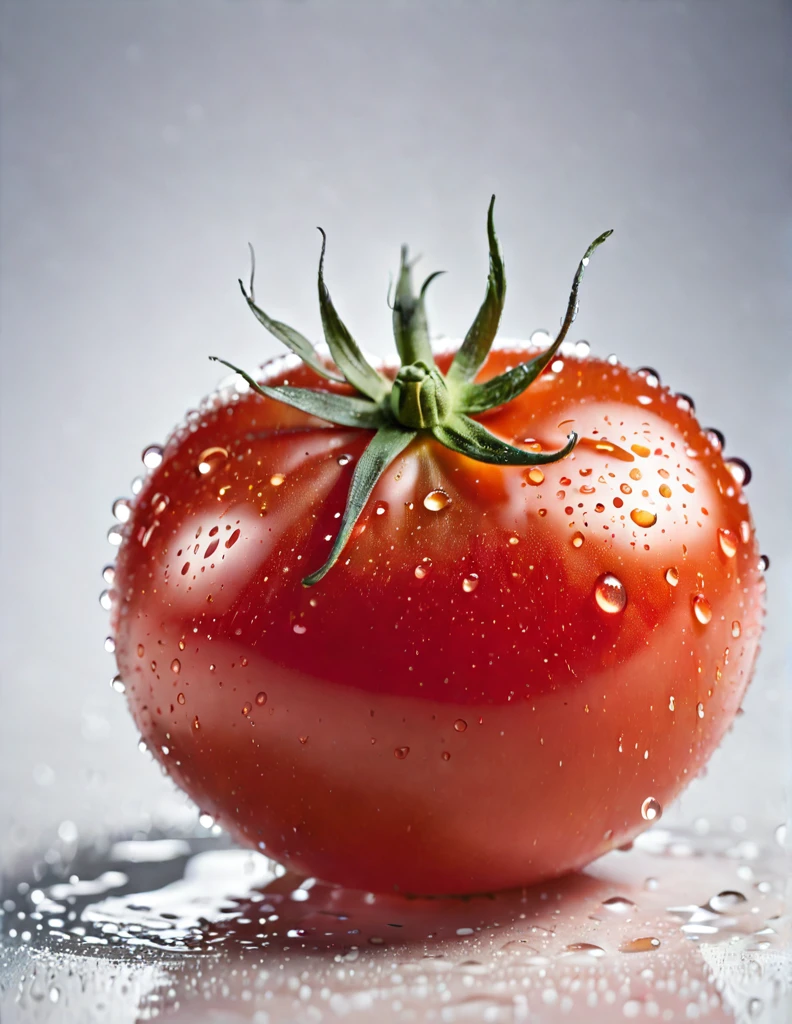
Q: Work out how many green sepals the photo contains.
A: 8